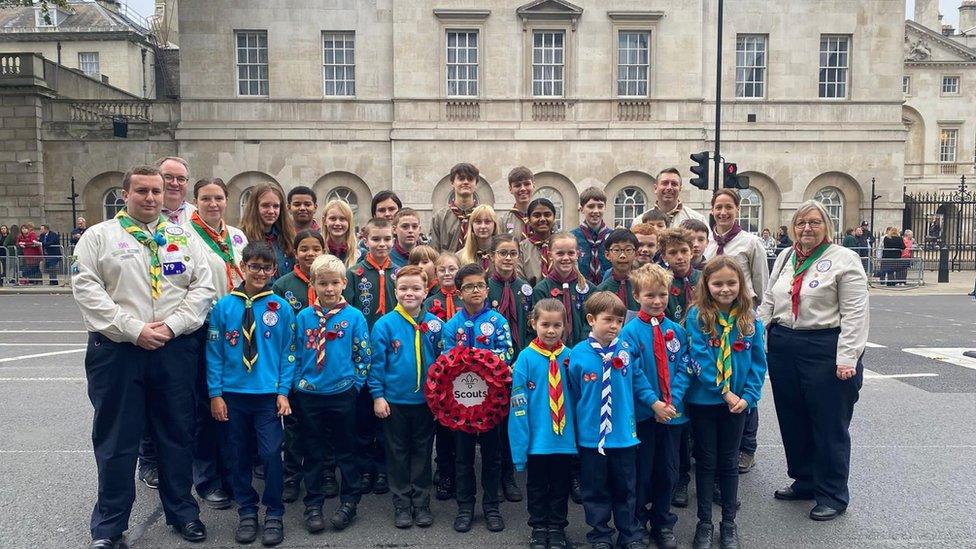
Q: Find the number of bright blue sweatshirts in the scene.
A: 8